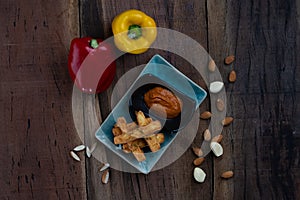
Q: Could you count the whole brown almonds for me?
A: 11